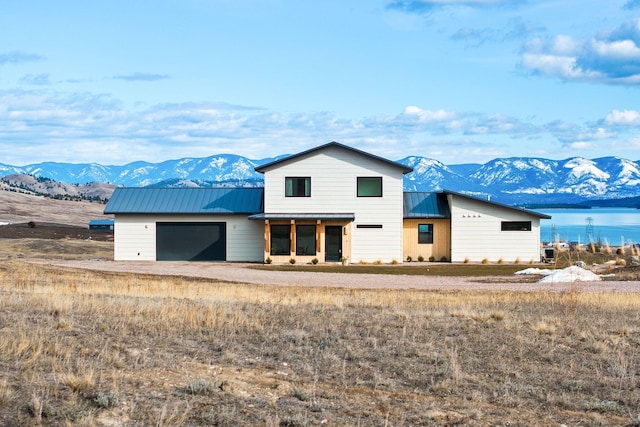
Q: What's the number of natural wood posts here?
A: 3